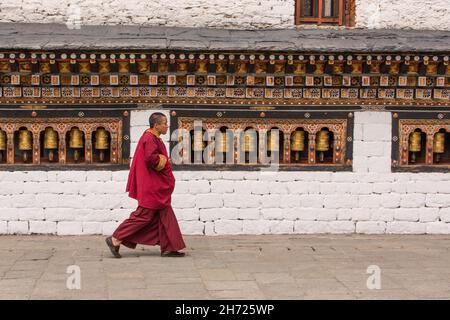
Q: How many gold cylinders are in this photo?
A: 13